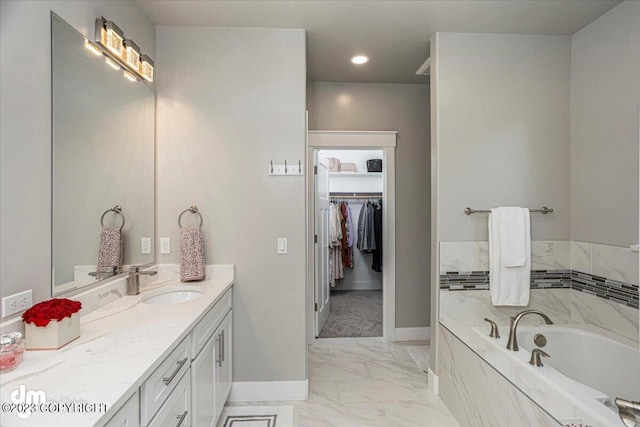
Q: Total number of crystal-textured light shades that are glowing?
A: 3